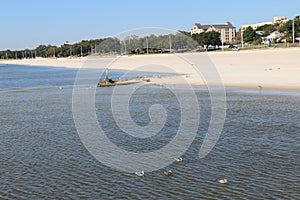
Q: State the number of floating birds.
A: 4